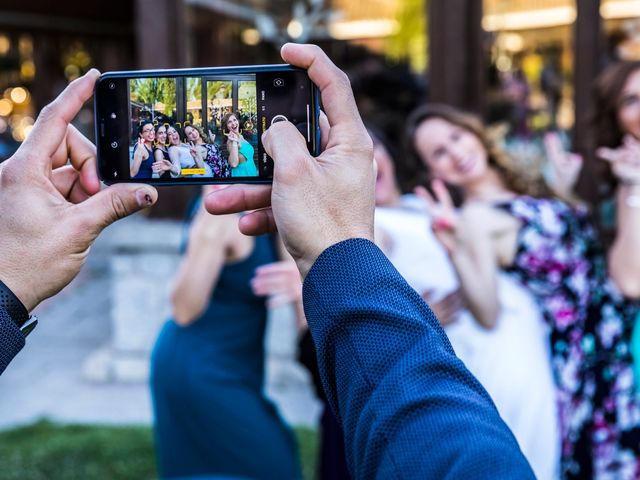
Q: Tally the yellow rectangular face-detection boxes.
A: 5